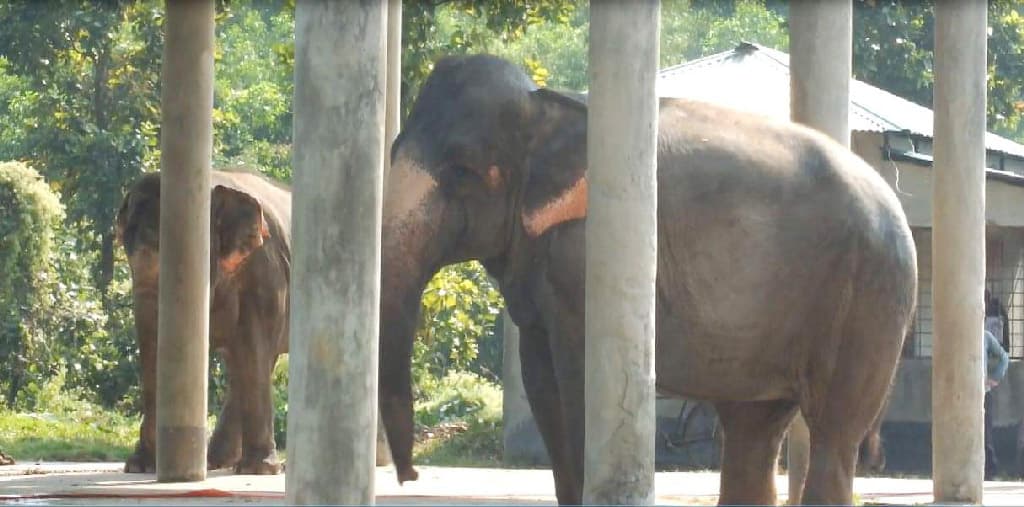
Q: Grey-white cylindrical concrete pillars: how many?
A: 6